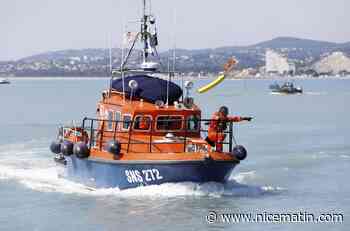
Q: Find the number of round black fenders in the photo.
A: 5